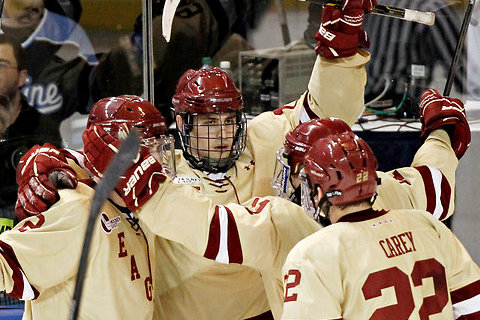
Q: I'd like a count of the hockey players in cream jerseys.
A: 4